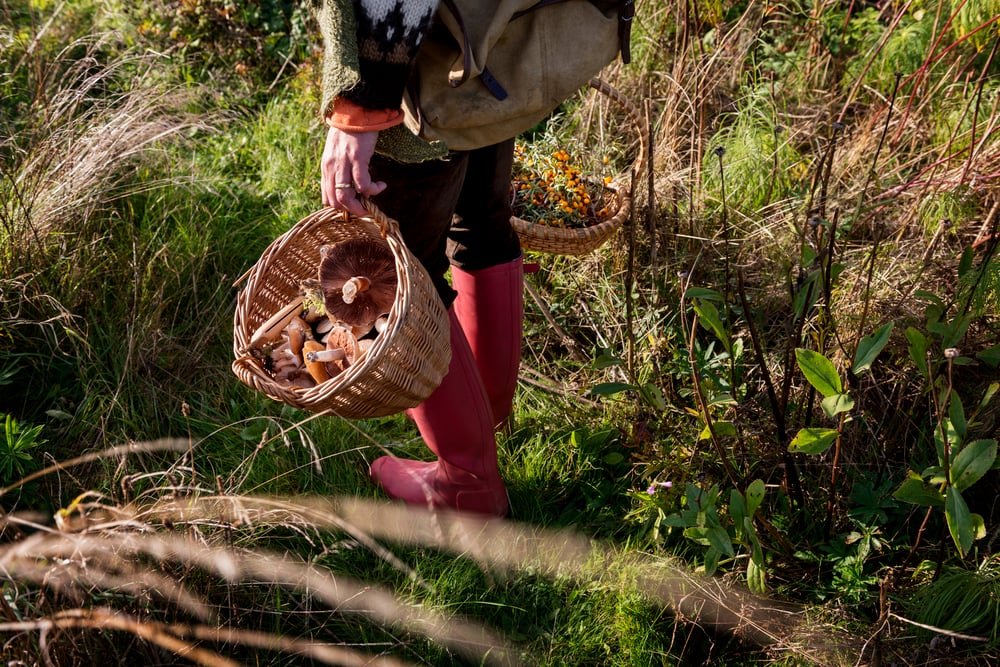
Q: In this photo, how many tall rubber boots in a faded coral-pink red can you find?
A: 2